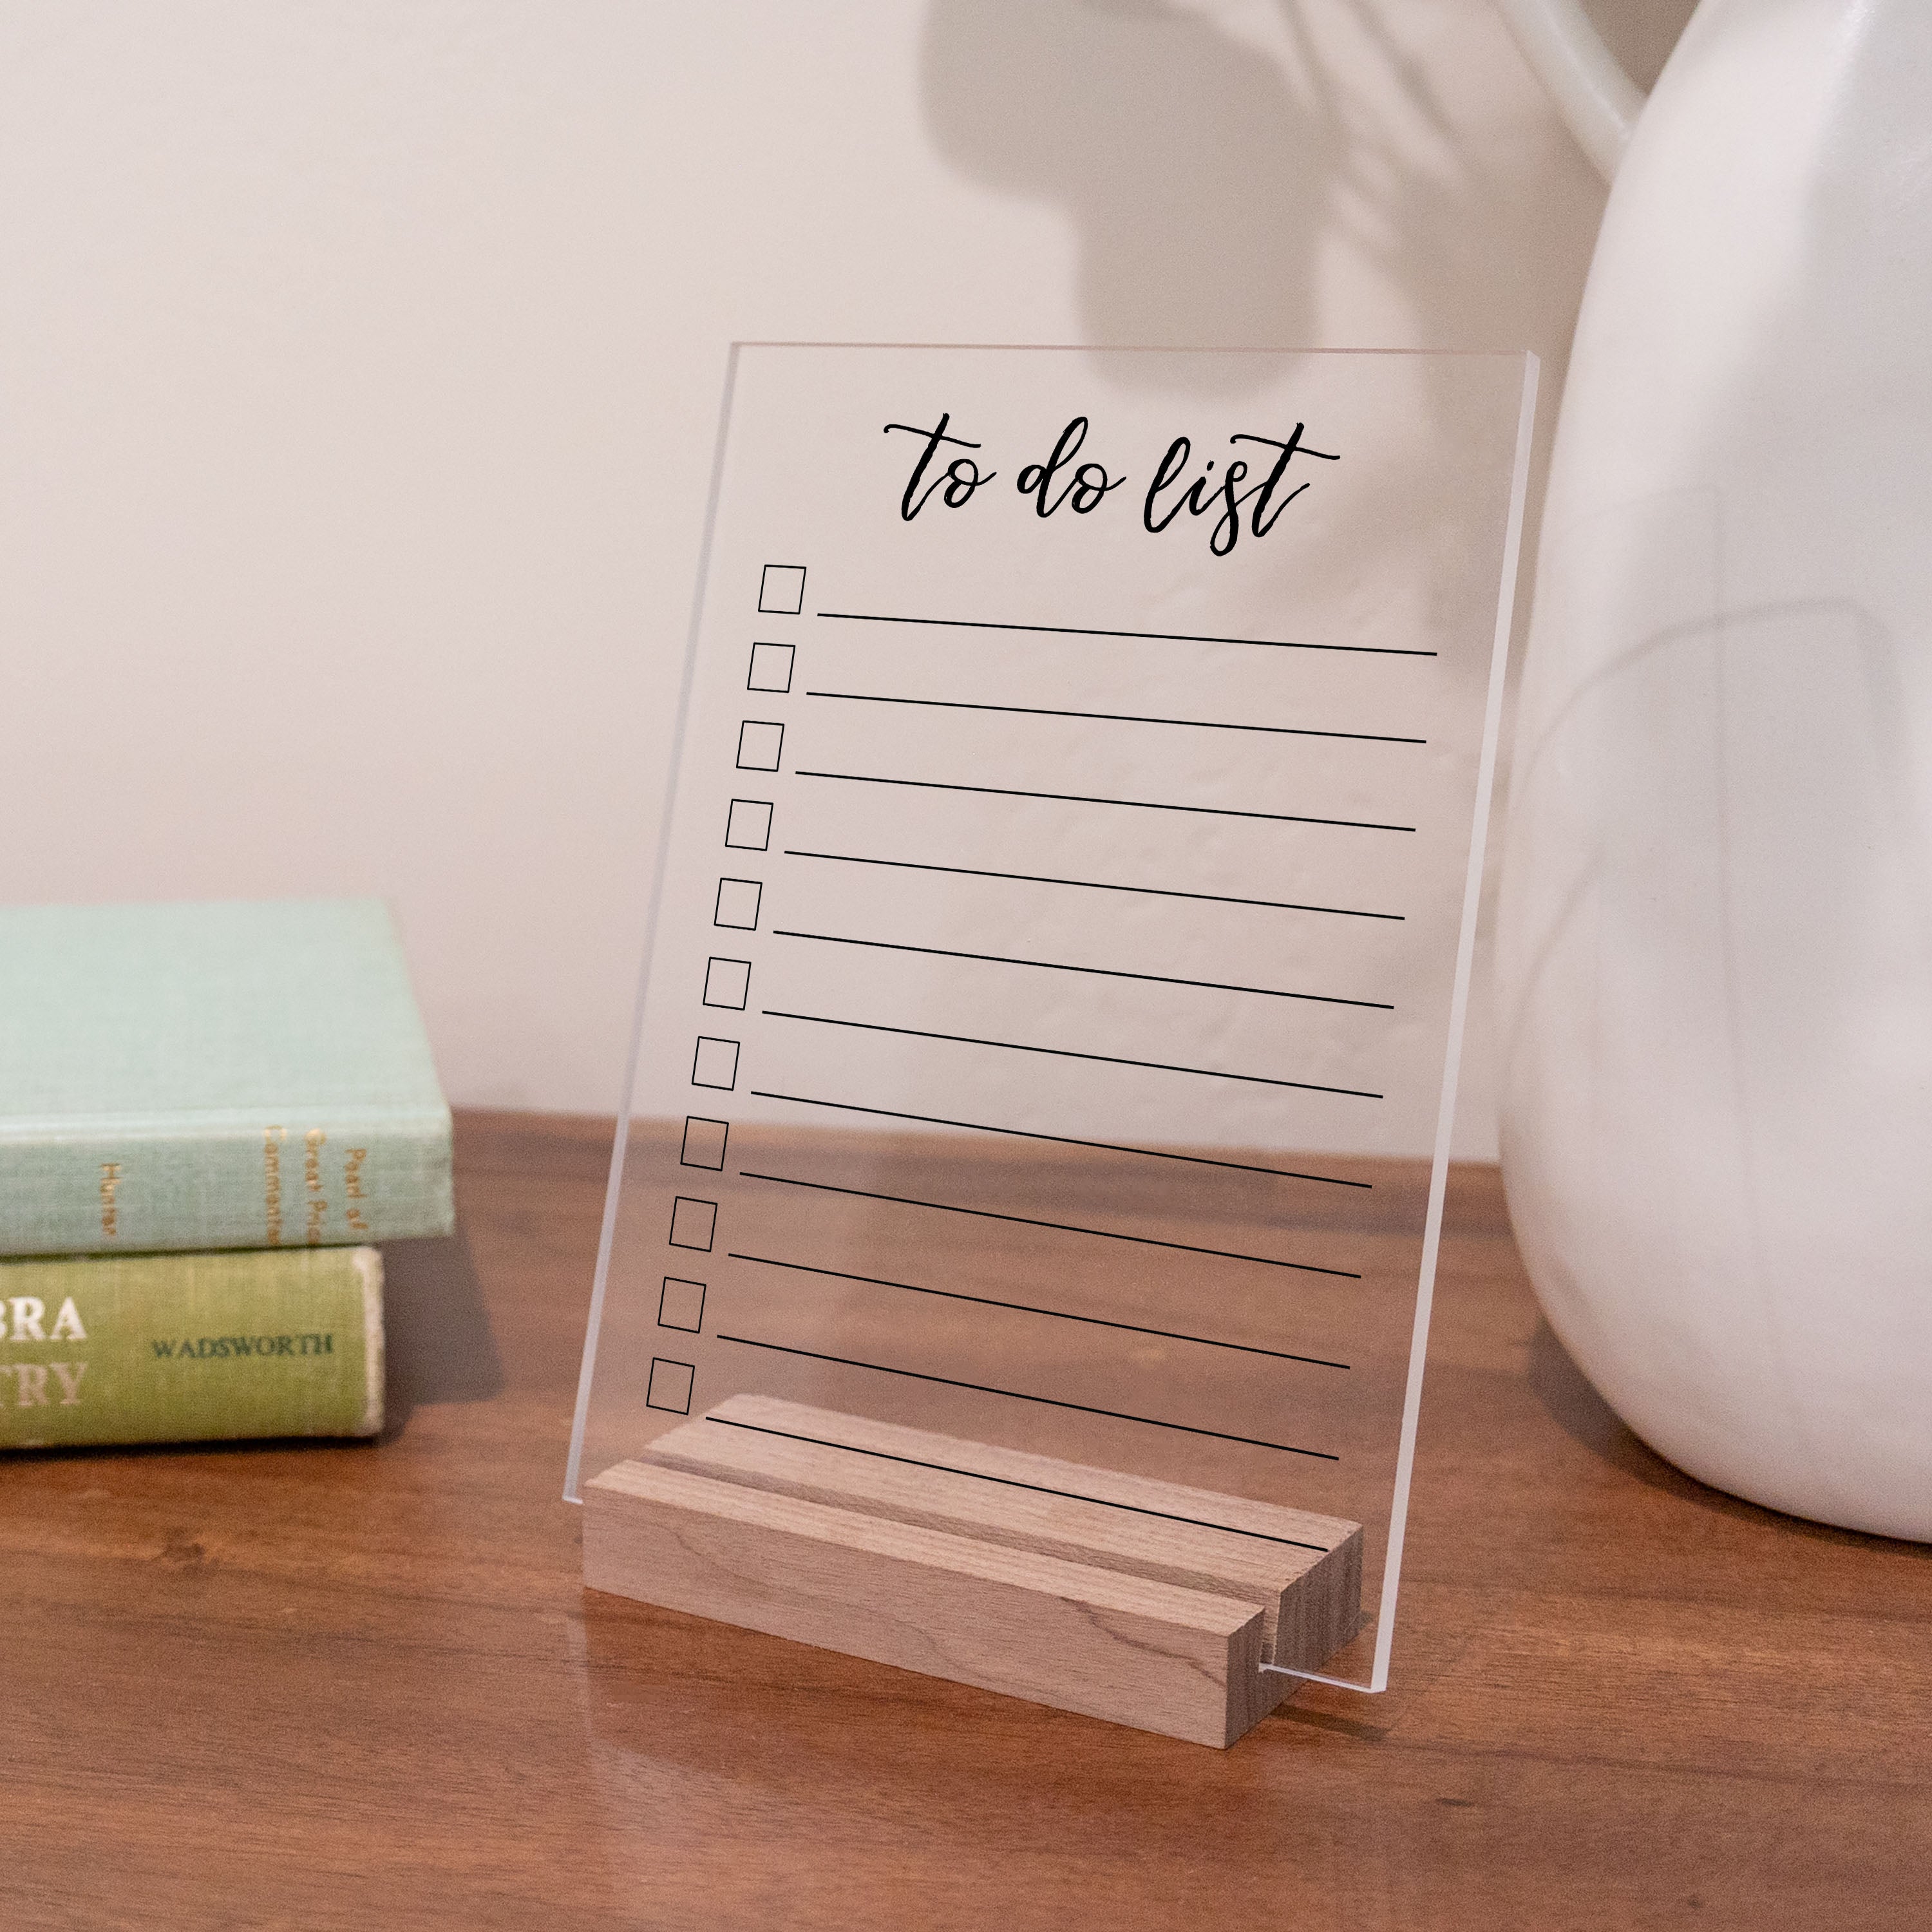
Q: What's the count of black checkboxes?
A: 11